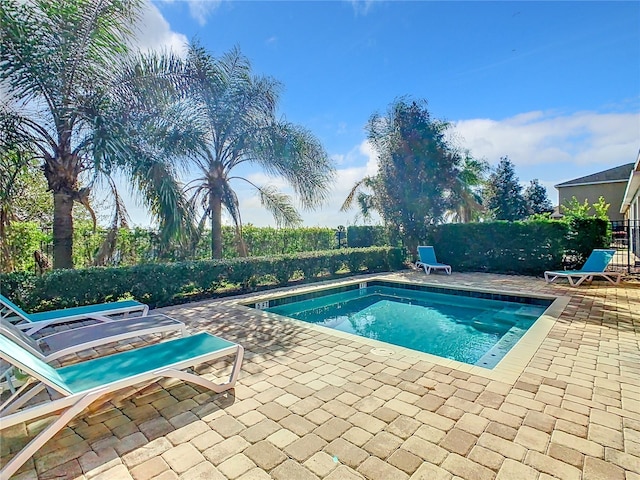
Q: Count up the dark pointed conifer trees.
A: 2